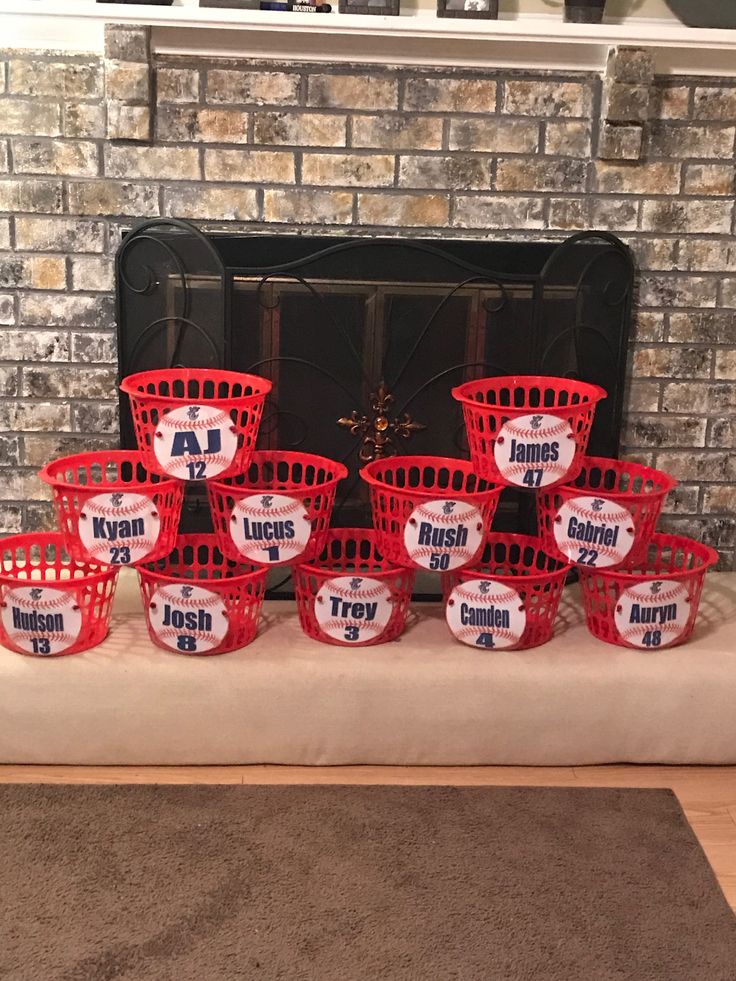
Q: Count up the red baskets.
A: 11